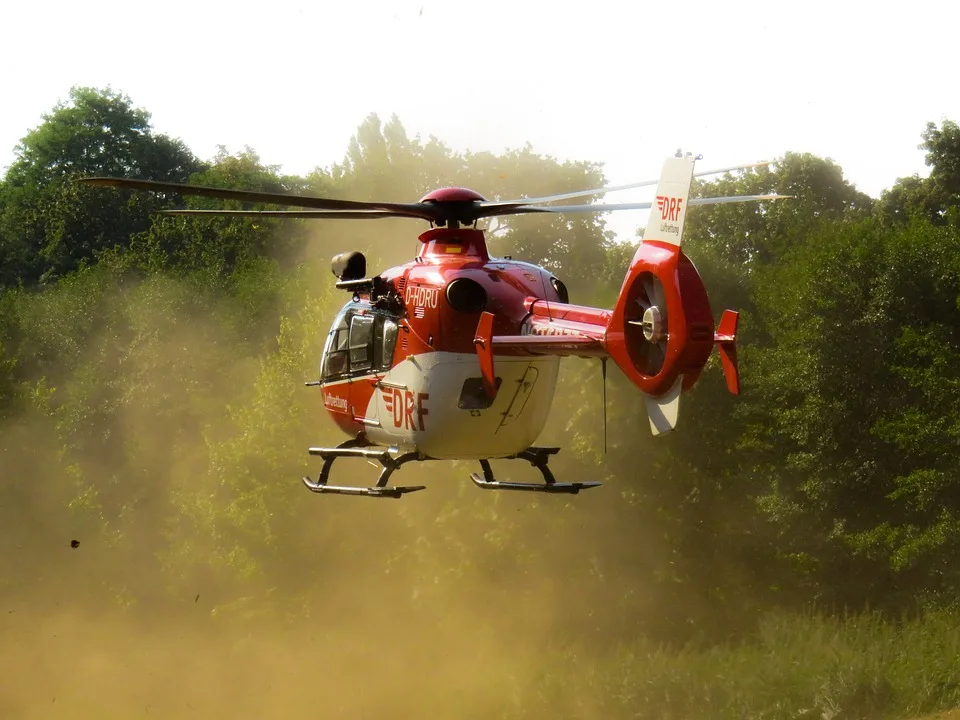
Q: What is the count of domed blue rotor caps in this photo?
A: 0